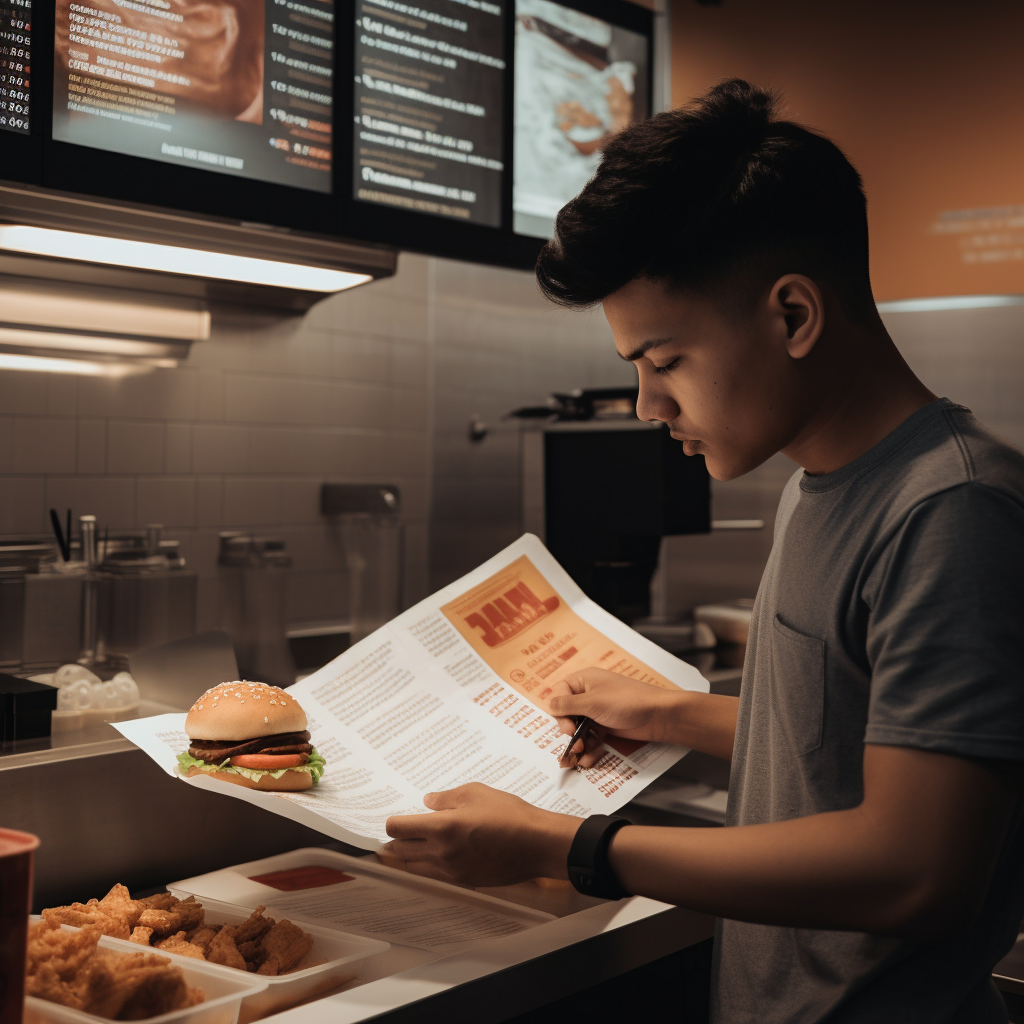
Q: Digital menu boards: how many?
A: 4